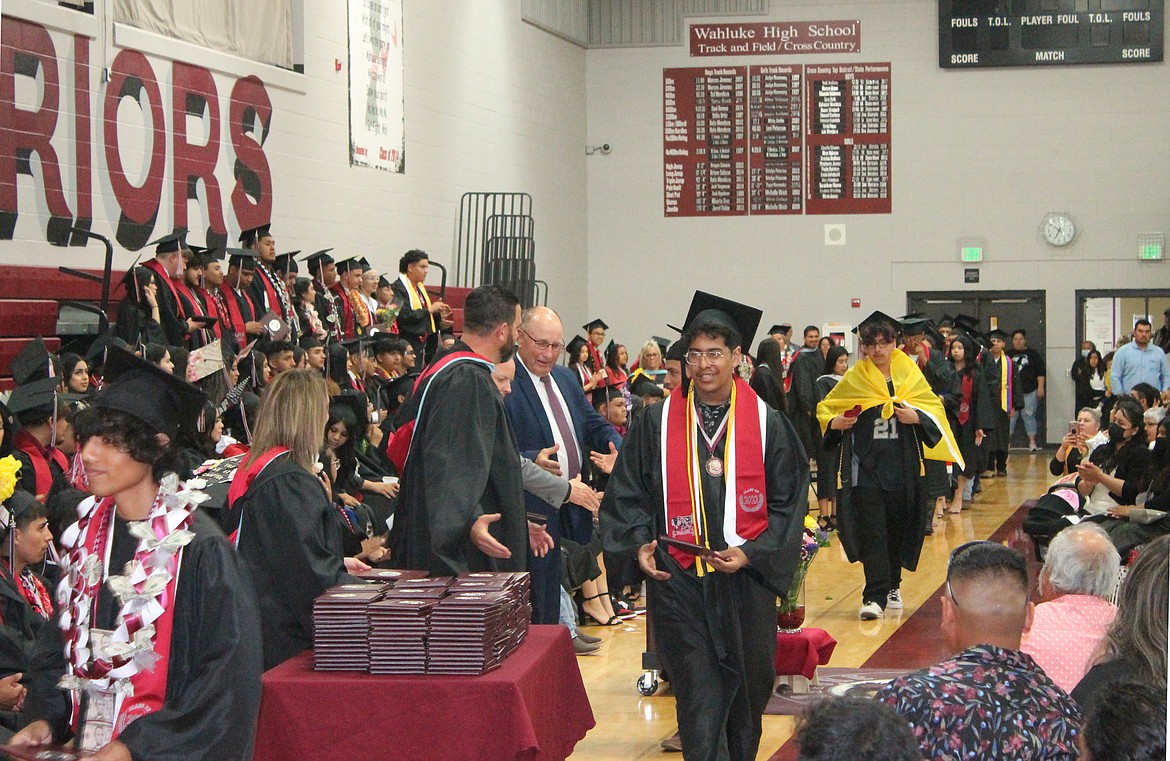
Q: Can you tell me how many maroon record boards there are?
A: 3